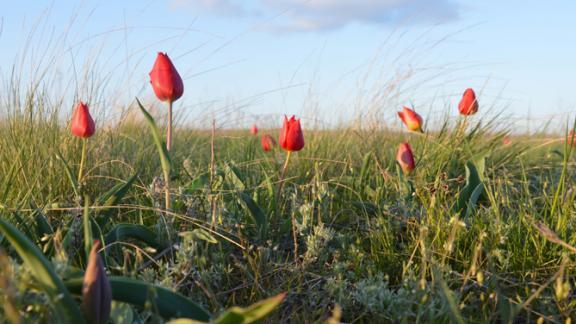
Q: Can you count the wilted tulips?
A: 1